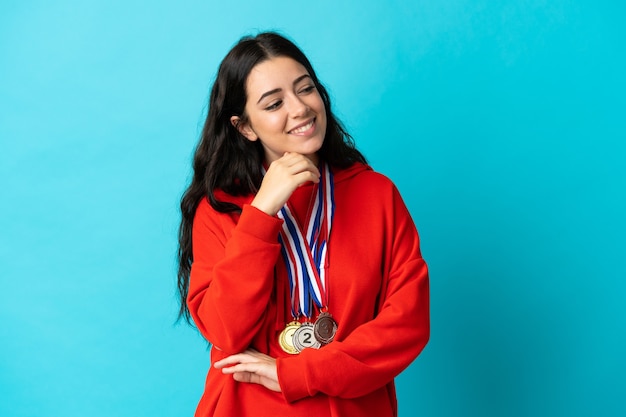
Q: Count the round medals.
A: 3